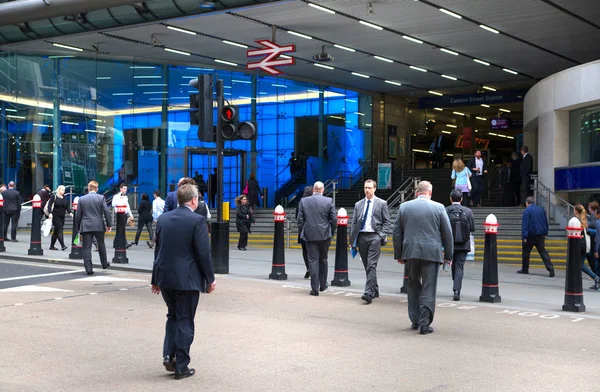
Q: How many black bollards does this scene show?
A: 9